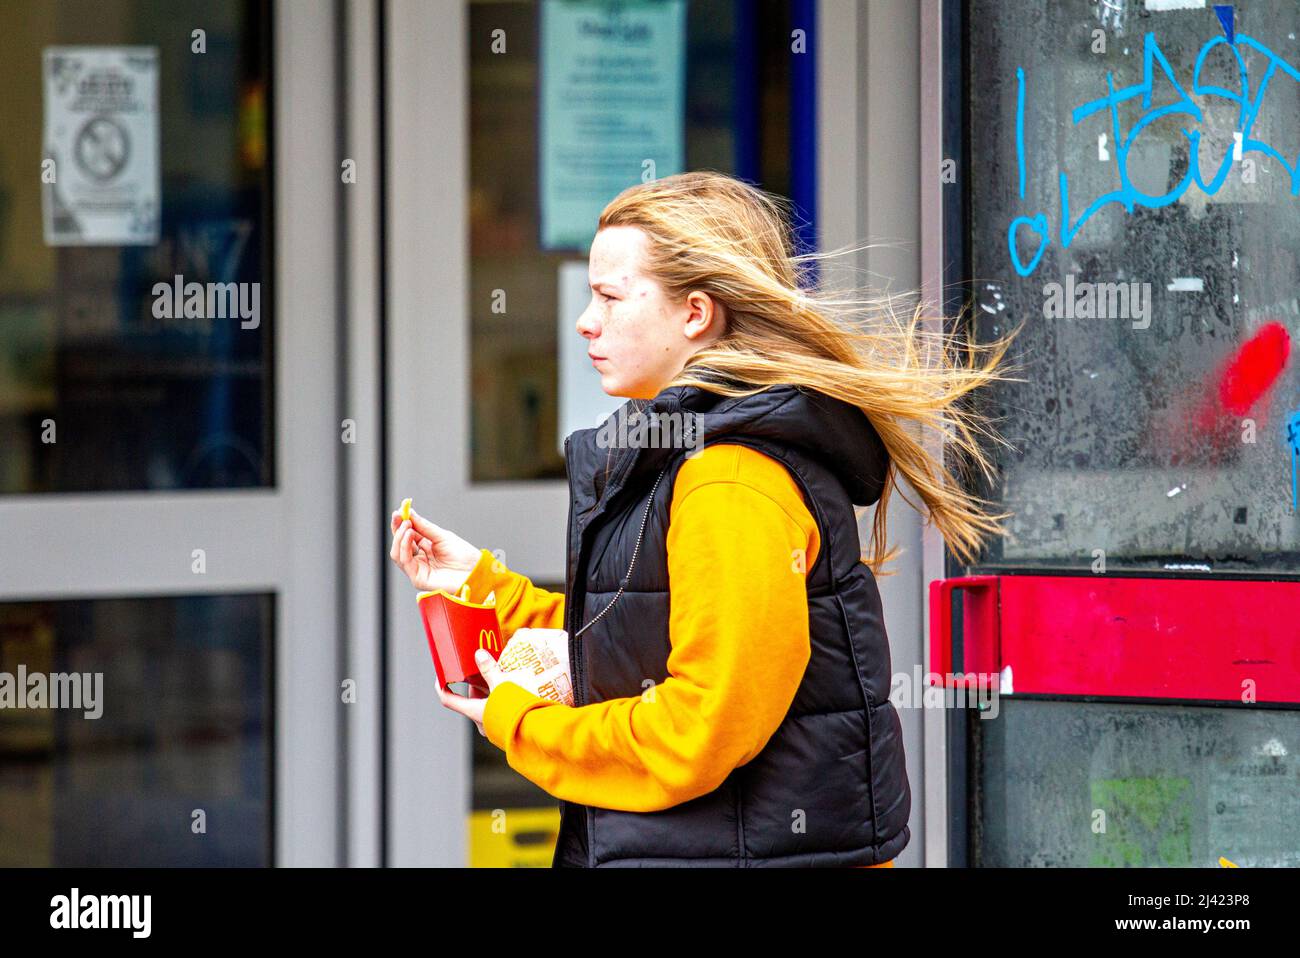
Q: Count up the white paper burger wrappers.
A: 1